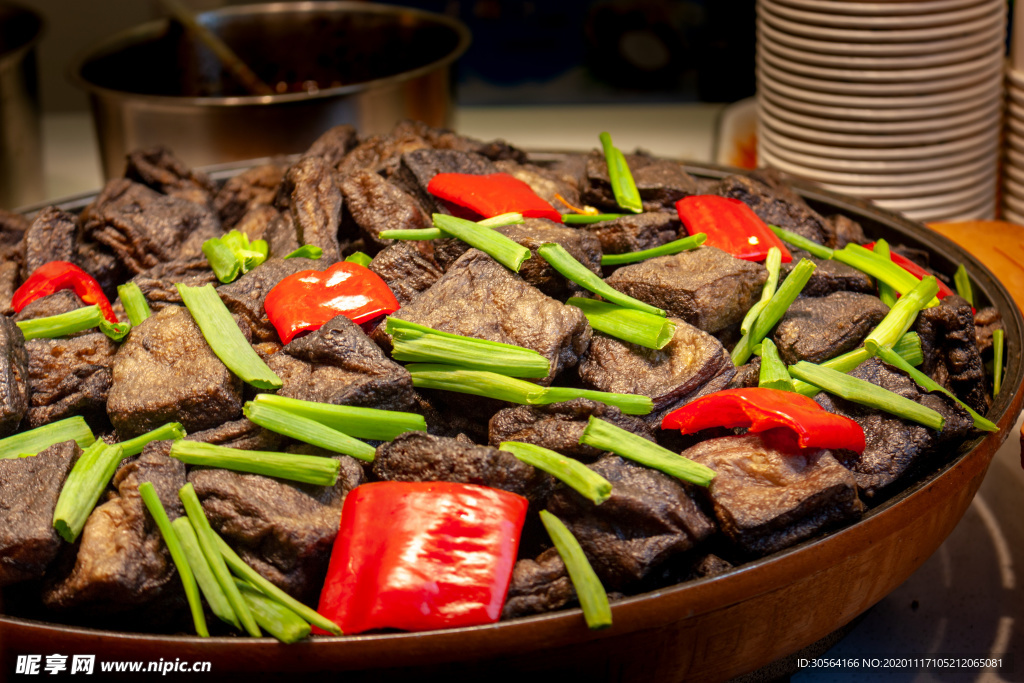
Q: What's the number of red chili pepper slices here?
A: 7